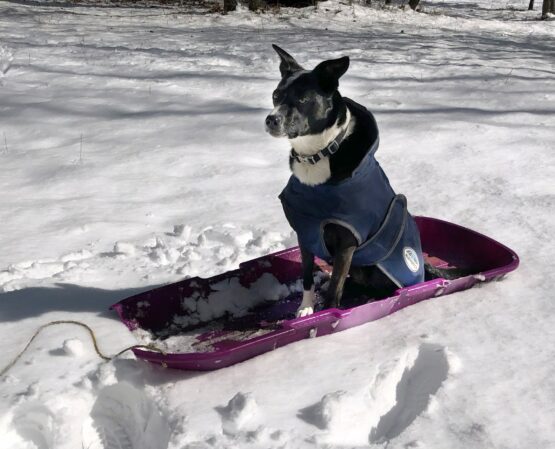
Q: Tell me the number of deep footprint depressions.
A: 3